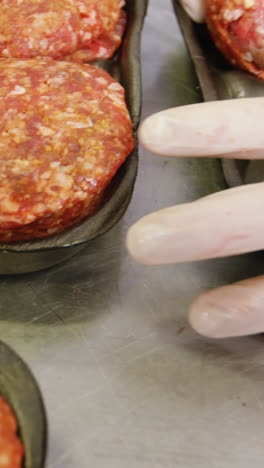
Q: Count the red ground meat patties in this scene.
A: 4